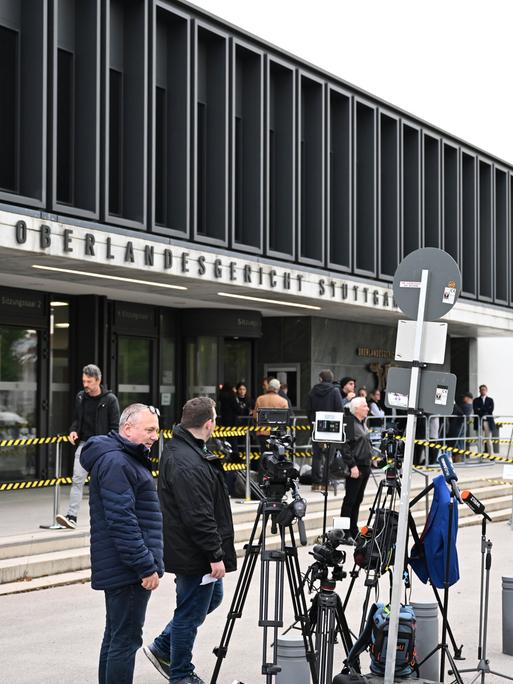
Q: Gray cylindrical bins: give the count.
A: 3